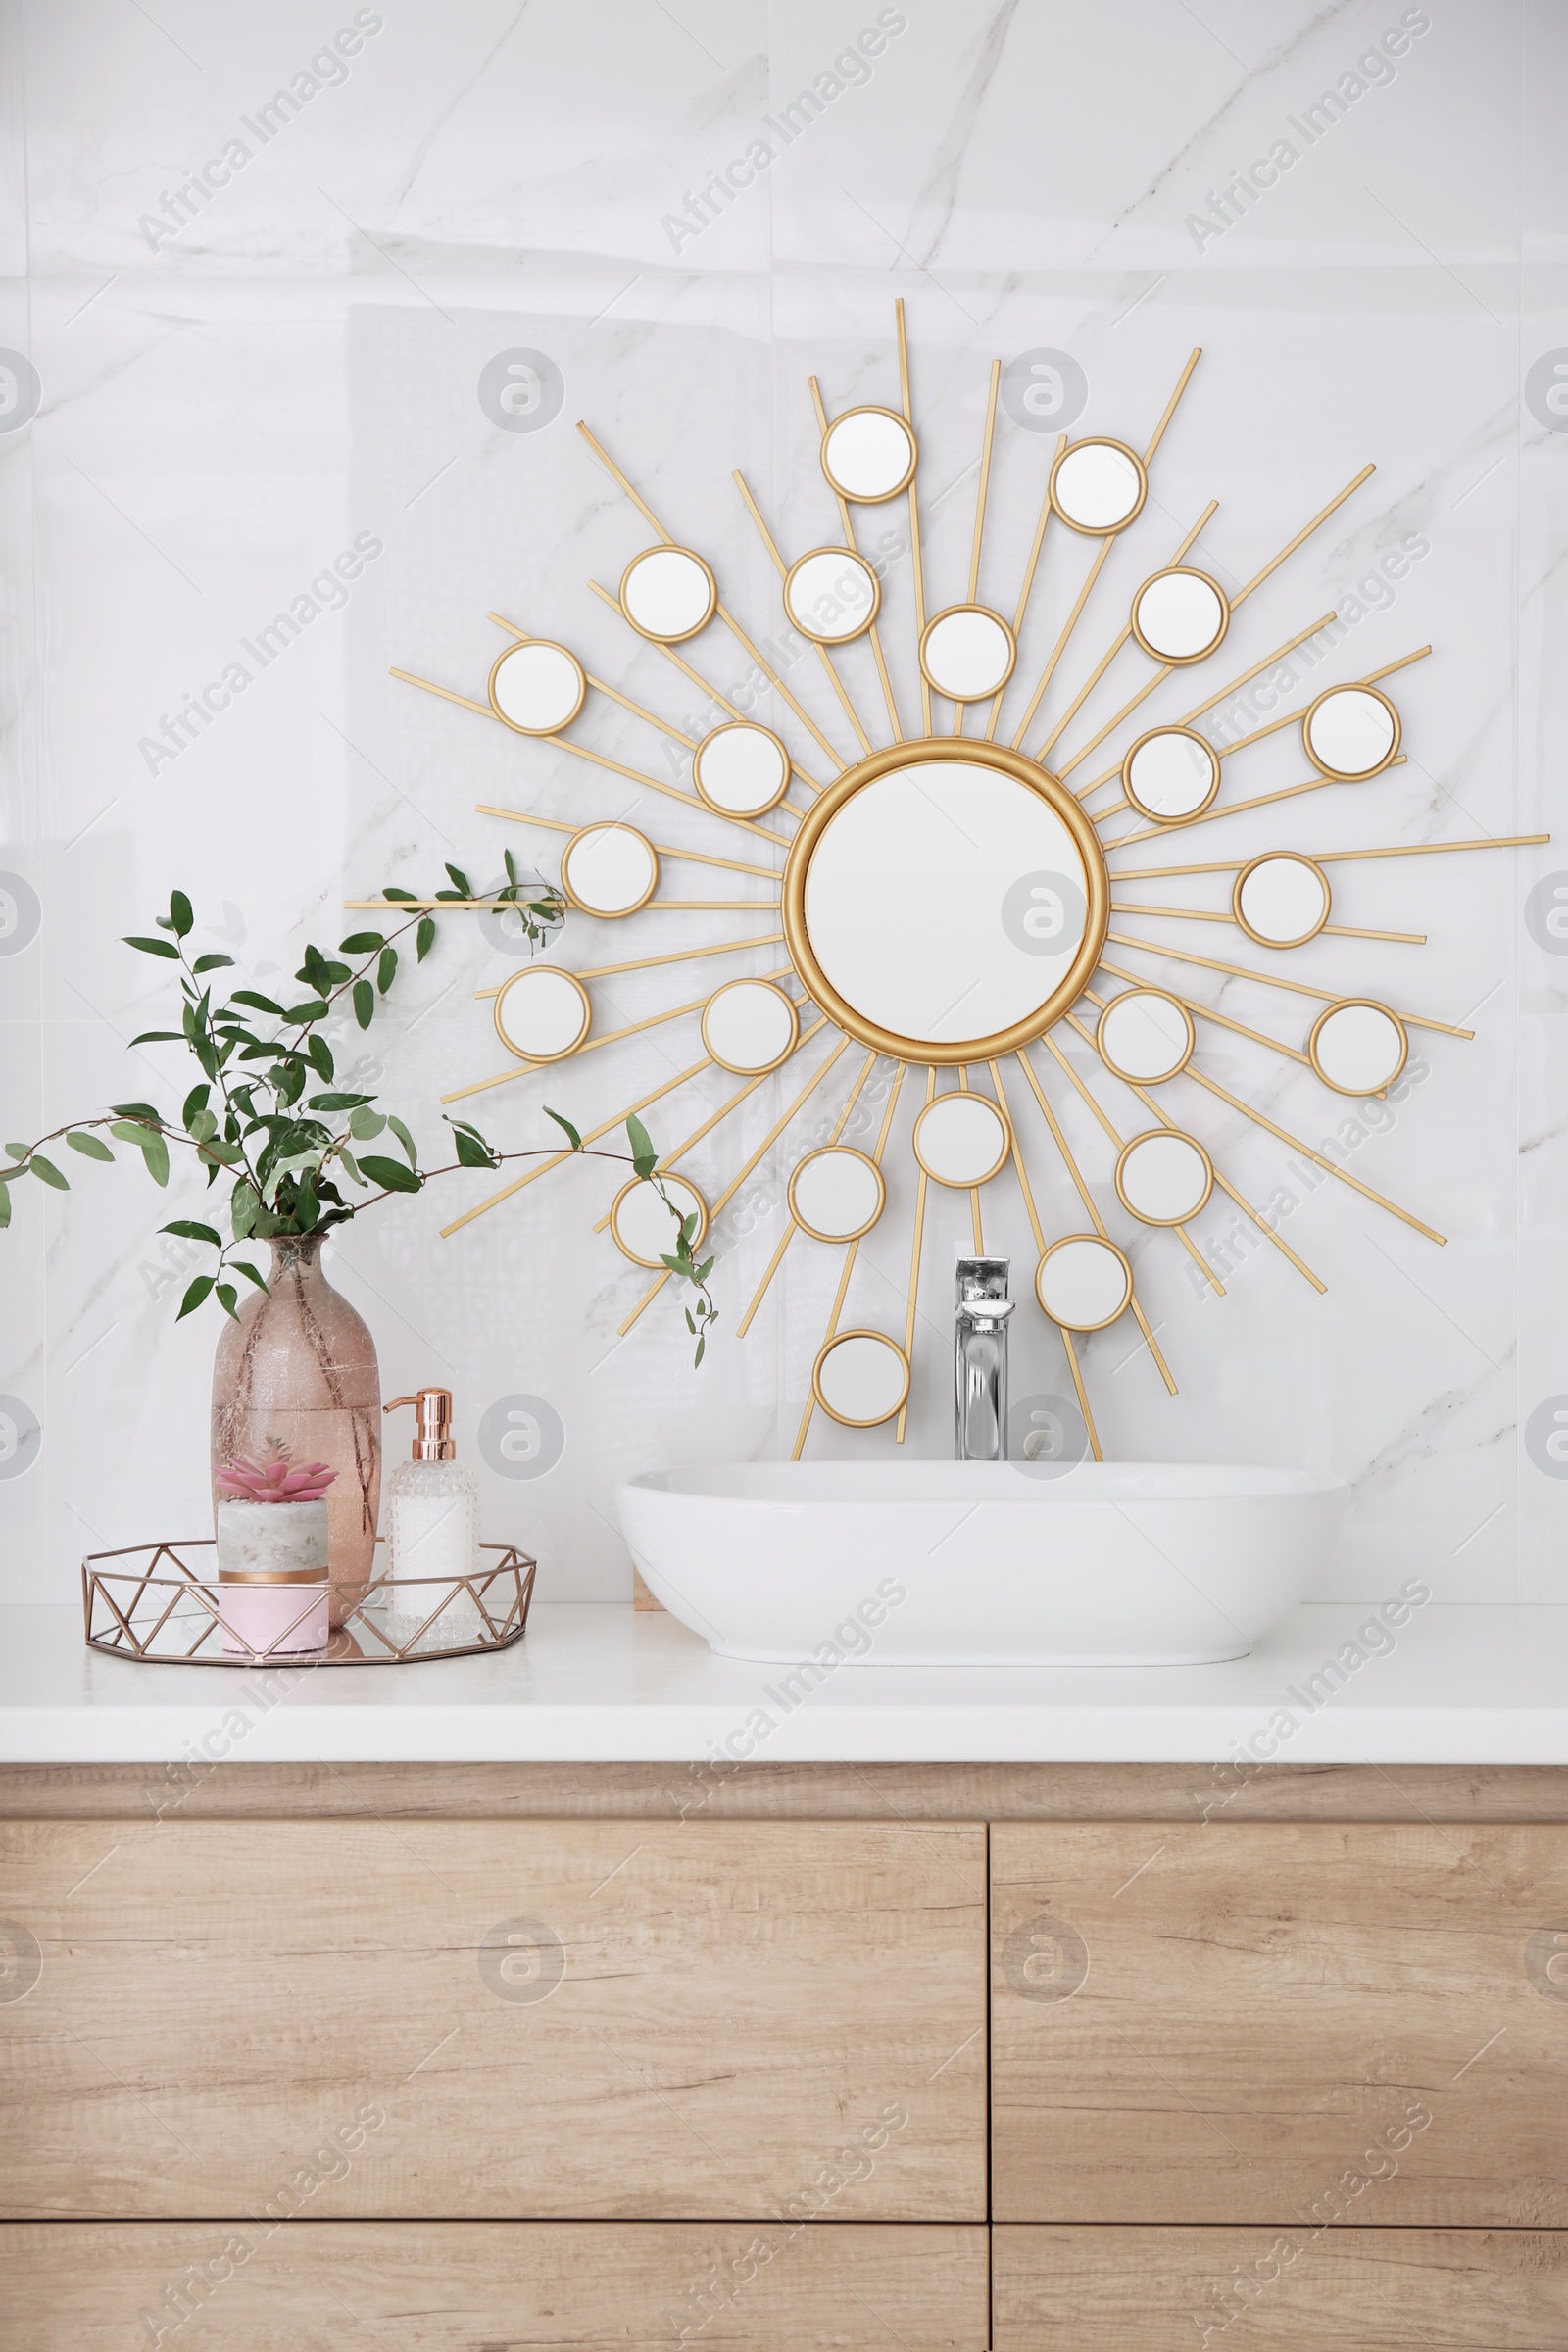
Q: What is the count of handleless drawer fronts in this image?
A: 4